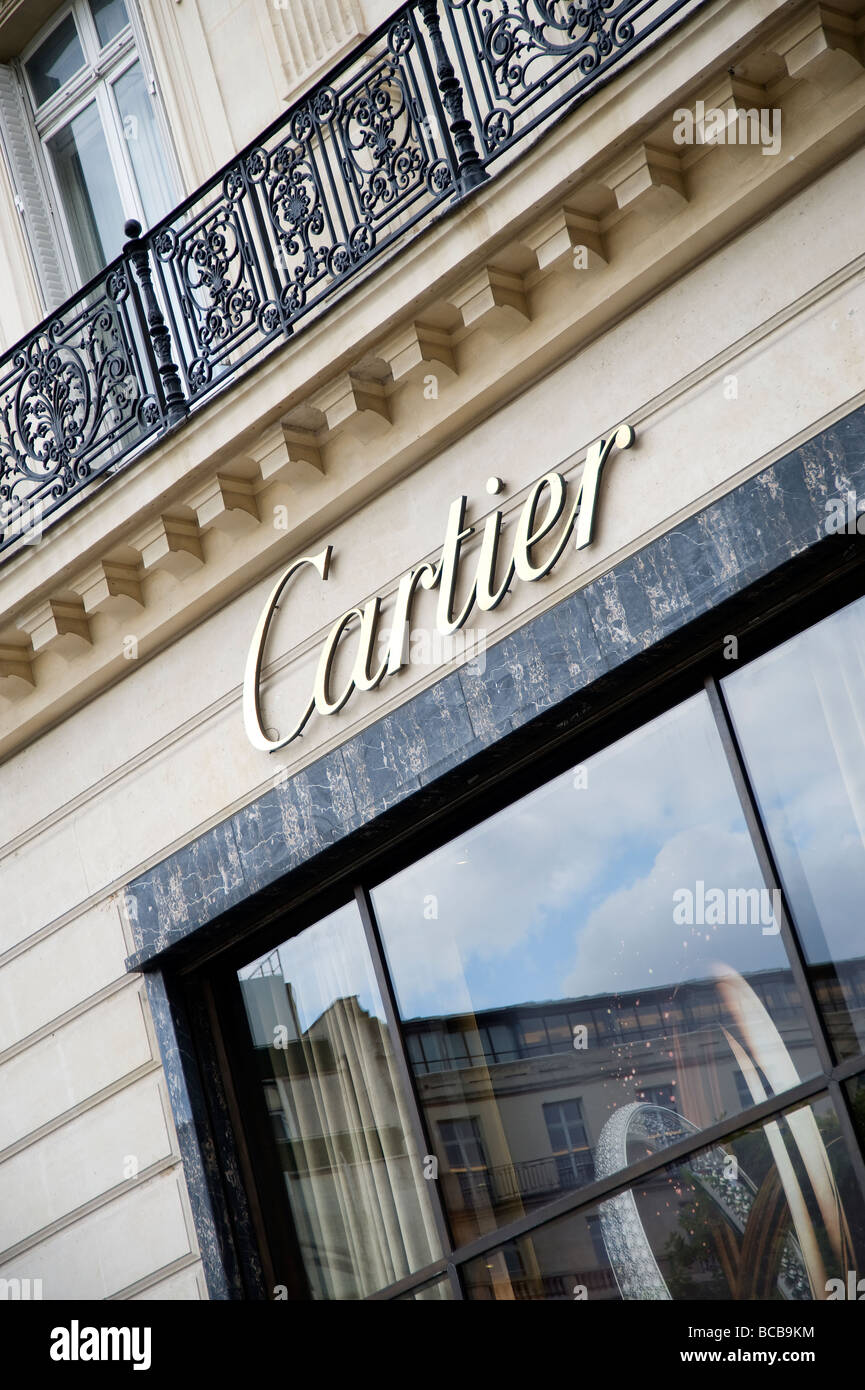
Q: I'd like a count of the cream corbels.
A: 13